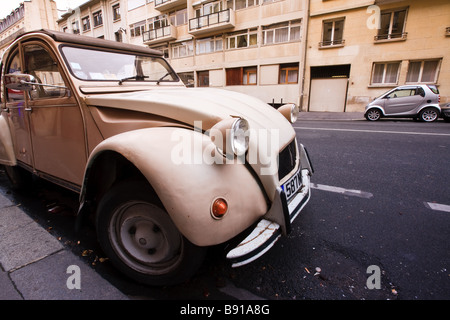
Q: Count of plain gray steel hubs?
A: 1